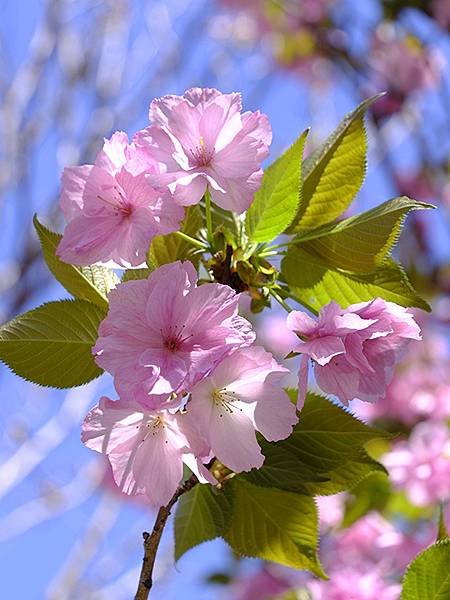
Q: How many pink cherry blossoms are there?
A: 6